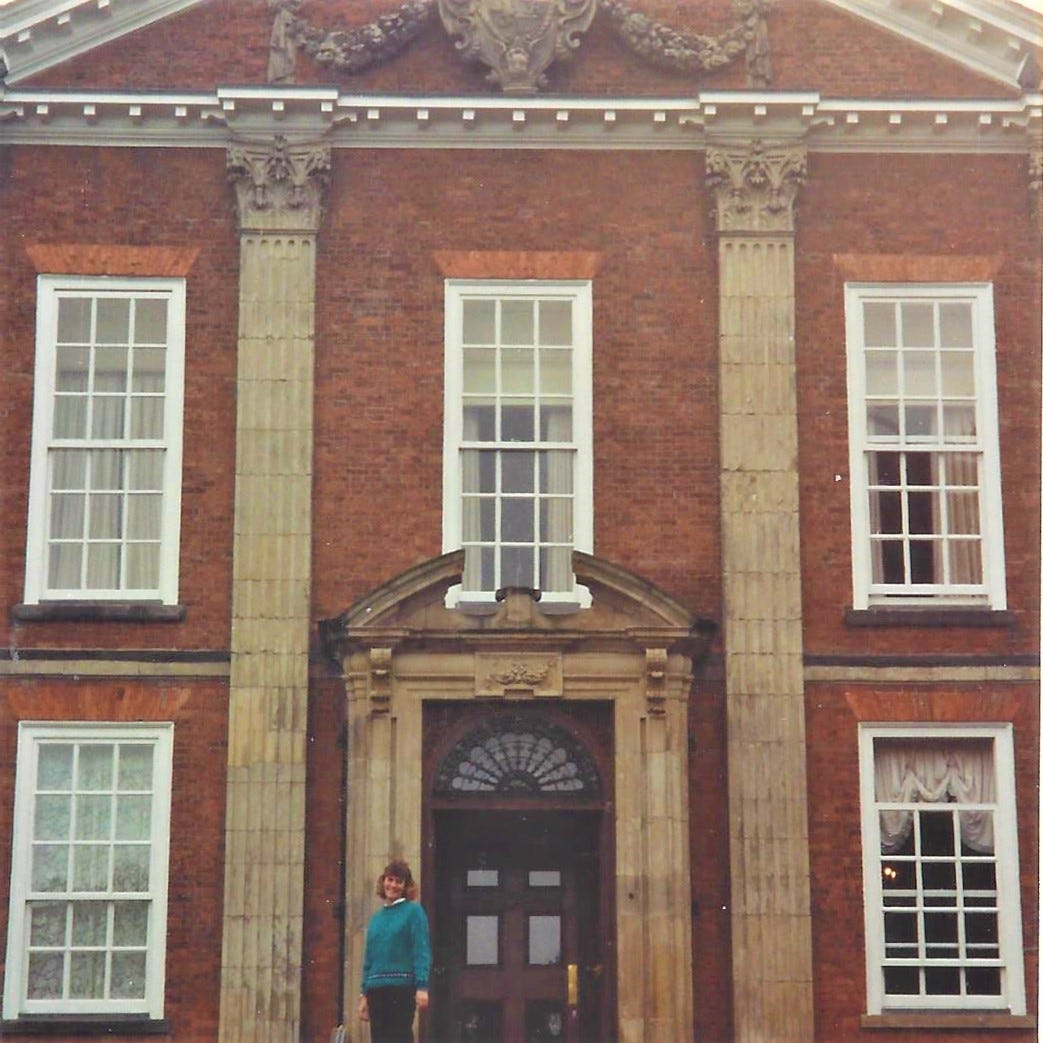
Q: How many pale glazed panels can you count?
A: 4